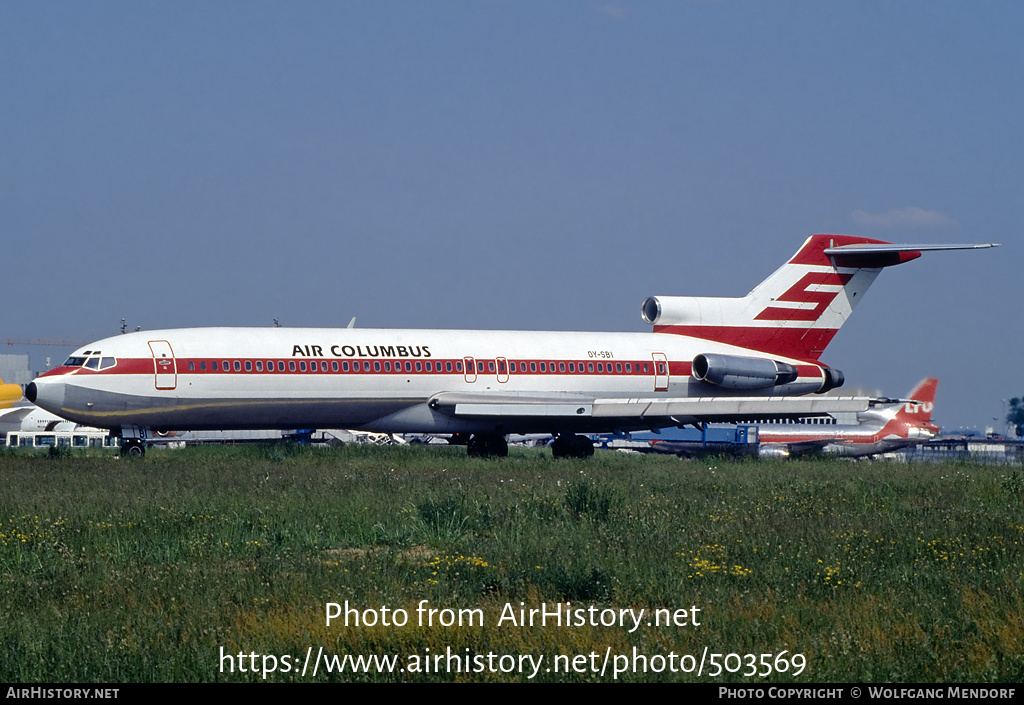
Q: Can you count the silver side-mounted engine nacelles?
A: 1